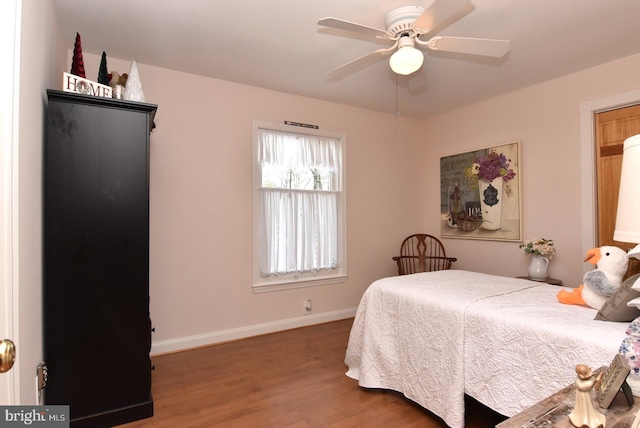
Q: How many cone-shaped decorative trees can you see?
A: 3